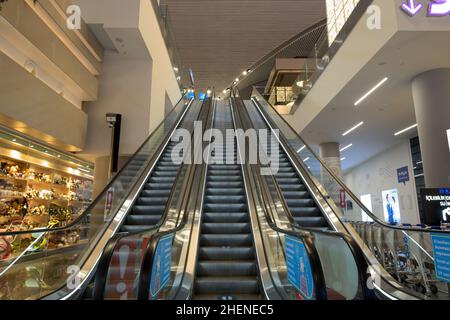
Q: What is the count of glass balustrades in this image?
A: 6